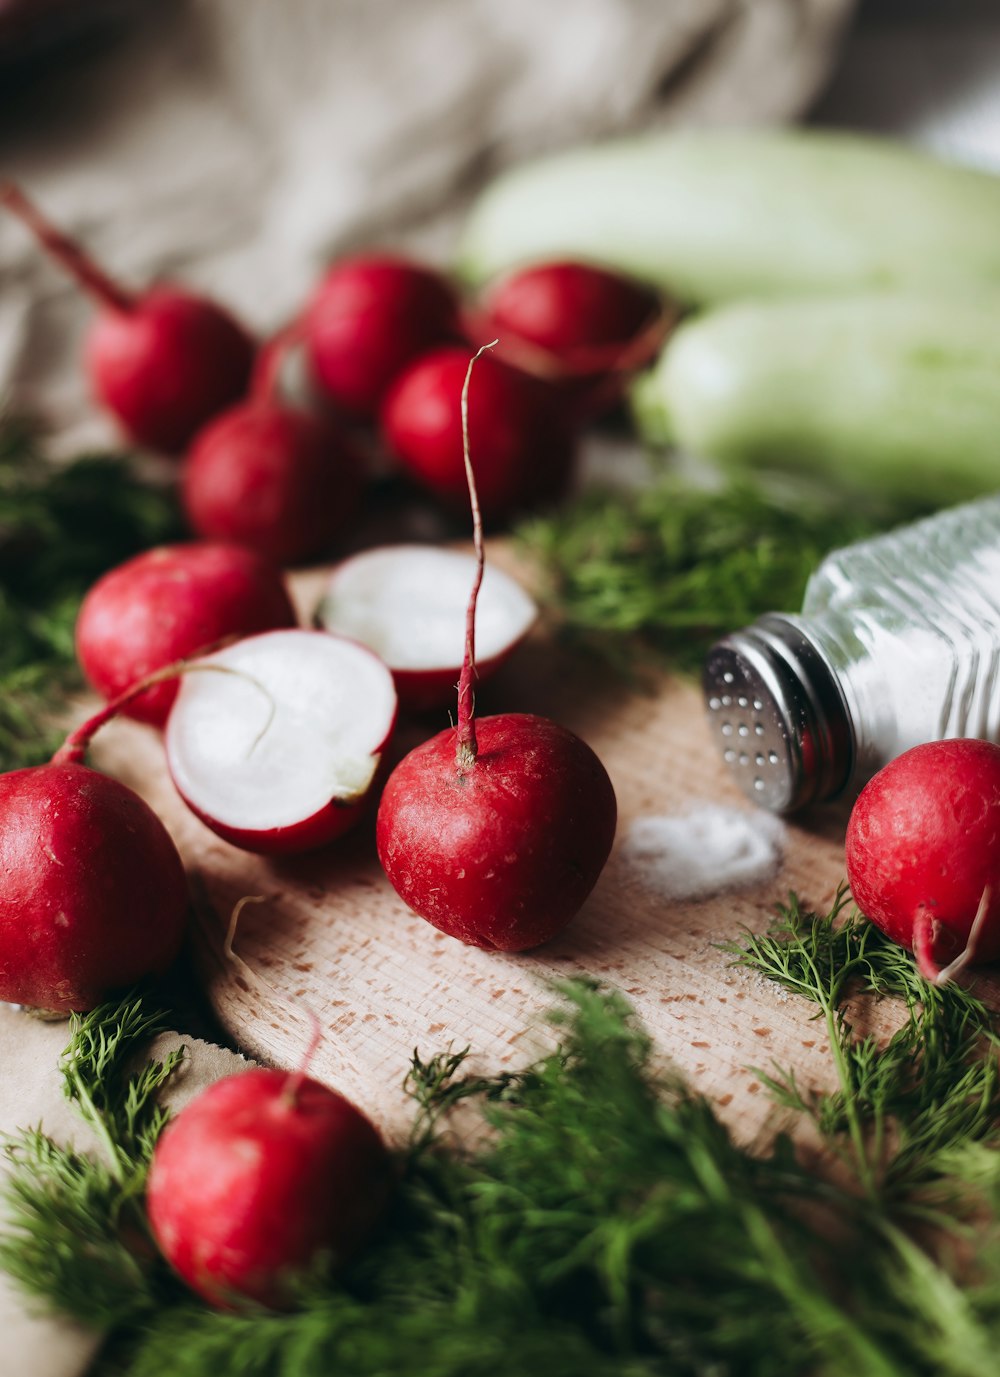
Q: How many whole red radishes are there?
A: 10